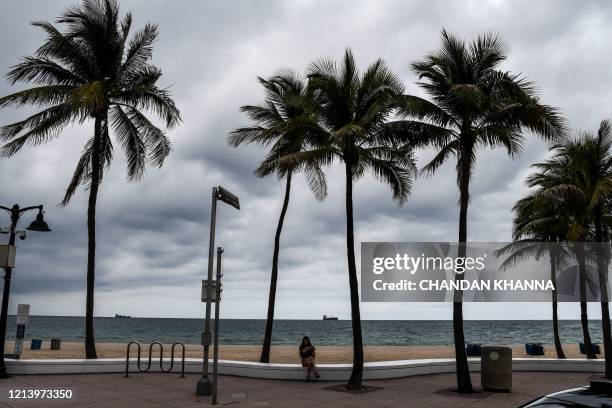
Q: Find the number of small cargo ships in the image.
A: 2